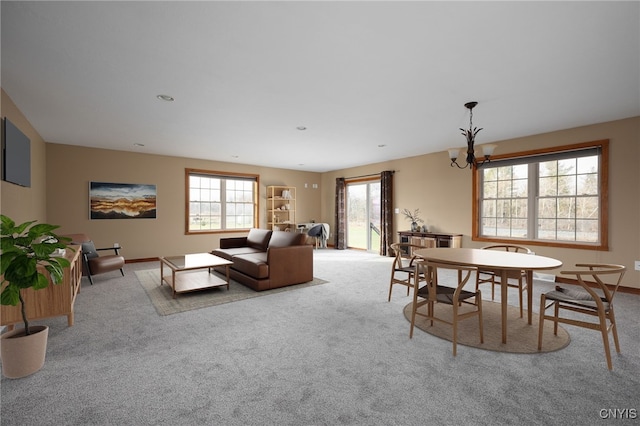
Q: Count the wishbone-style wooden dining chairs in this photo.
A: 4